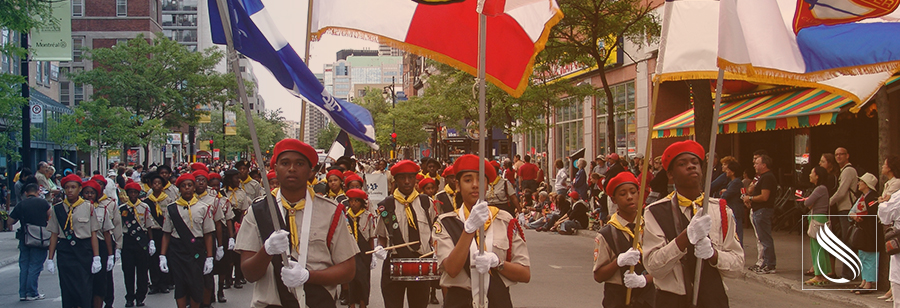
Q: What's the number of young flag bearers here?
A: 4